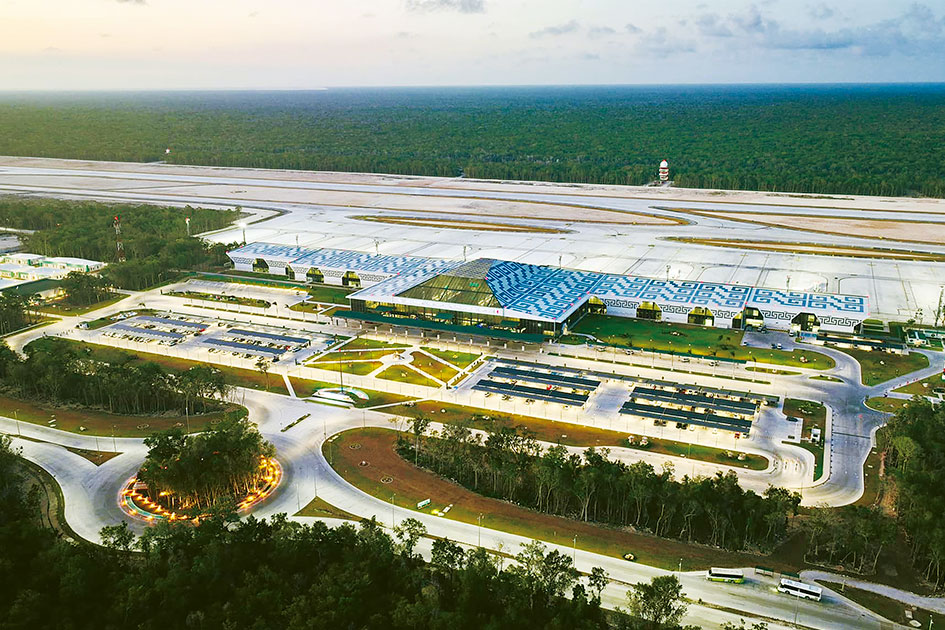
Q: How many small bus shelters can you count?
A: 2